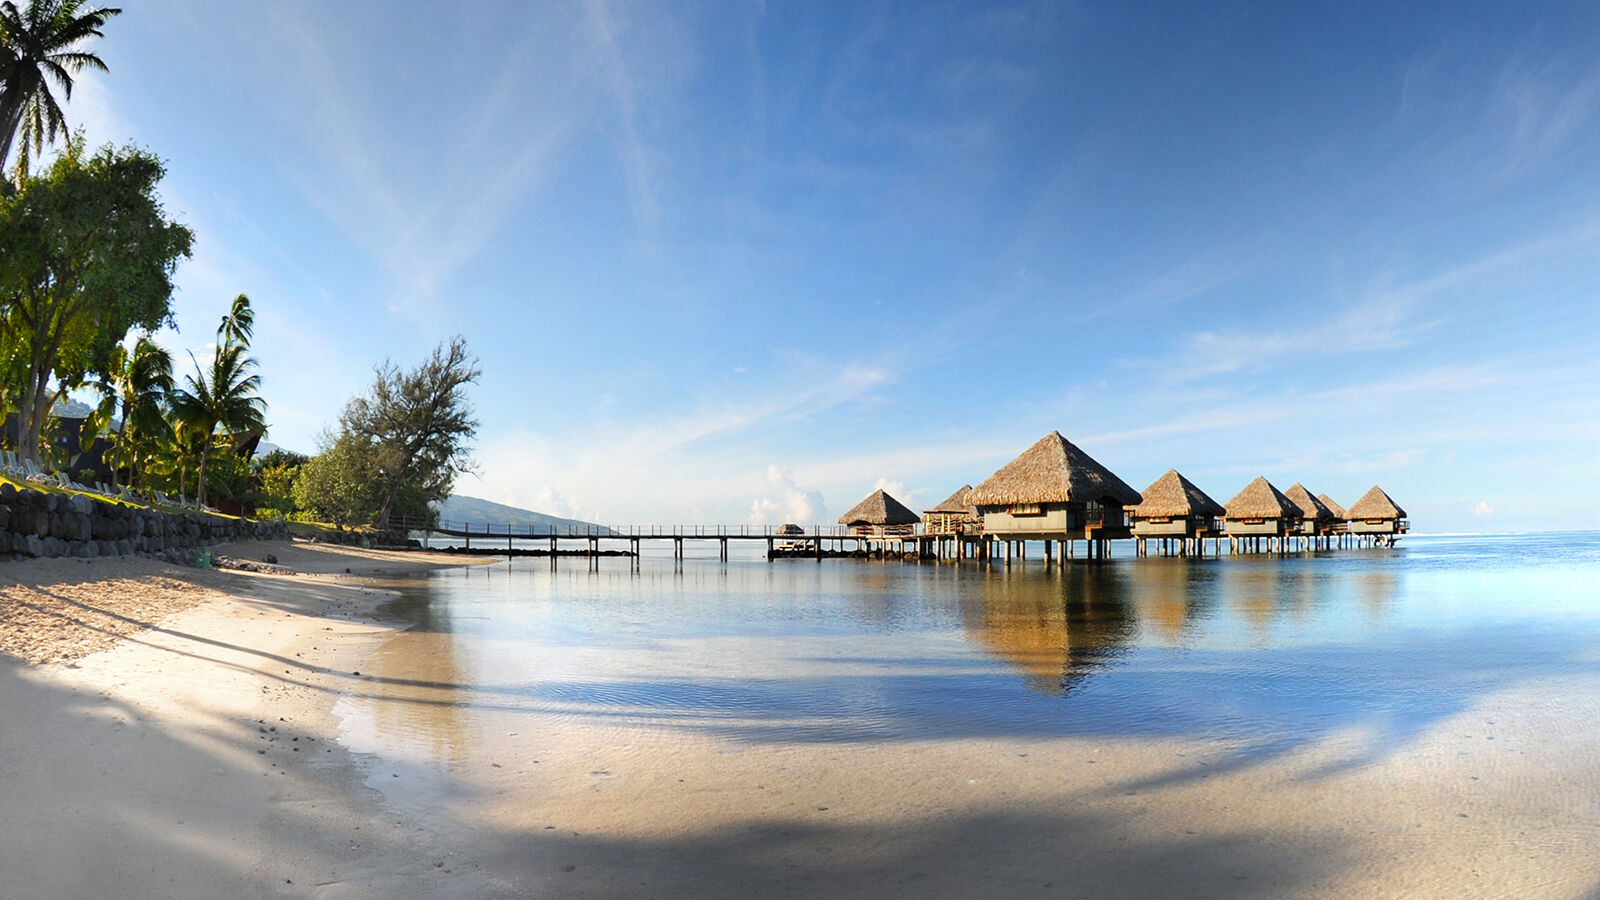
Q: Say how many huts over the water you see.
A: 8